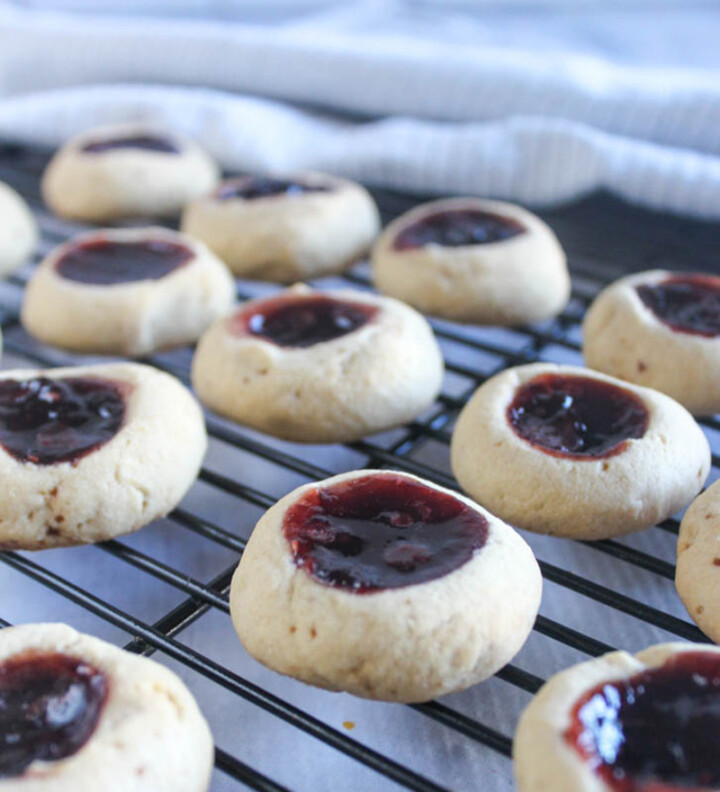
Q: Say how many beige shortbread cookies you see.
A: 13